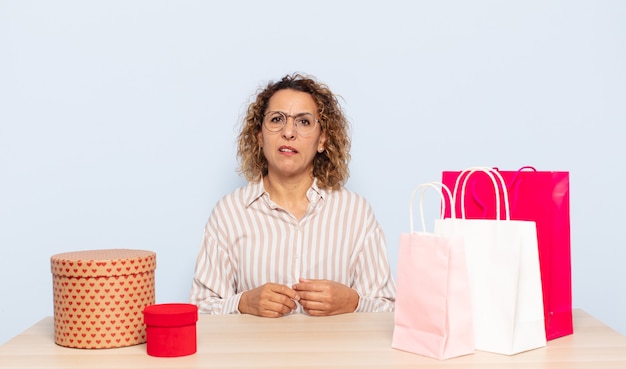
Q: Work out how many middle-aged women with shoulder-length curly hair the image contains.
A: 1